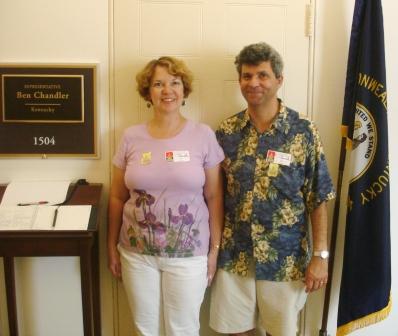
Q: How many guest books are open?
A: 1